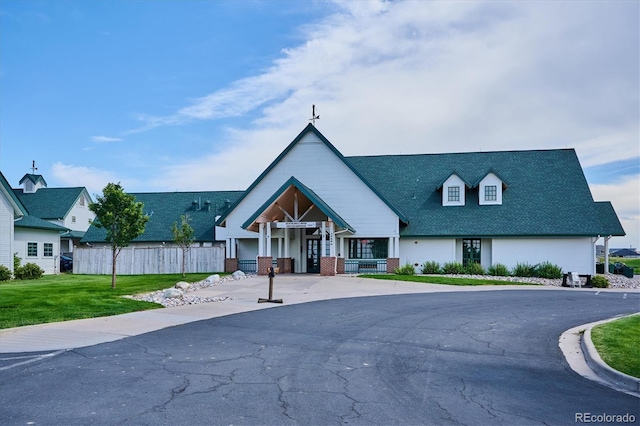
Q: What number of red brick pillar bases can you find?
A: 6